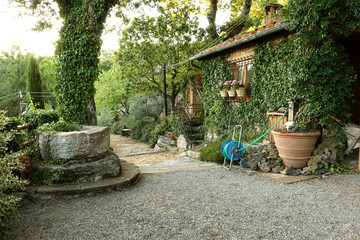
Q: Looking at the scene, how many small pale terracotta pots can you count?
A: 3